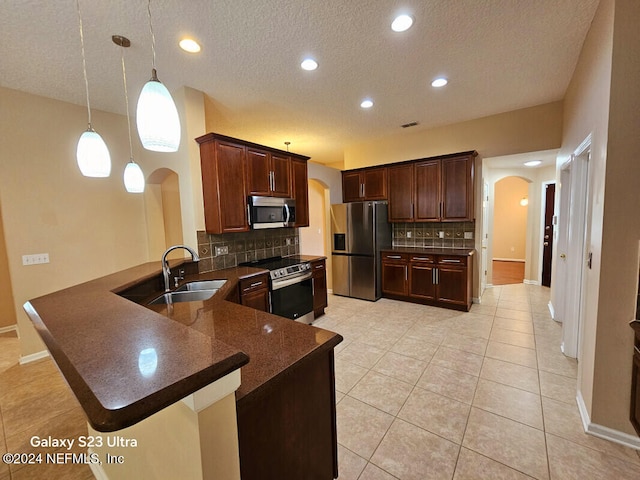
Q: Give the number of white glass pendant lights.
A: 3